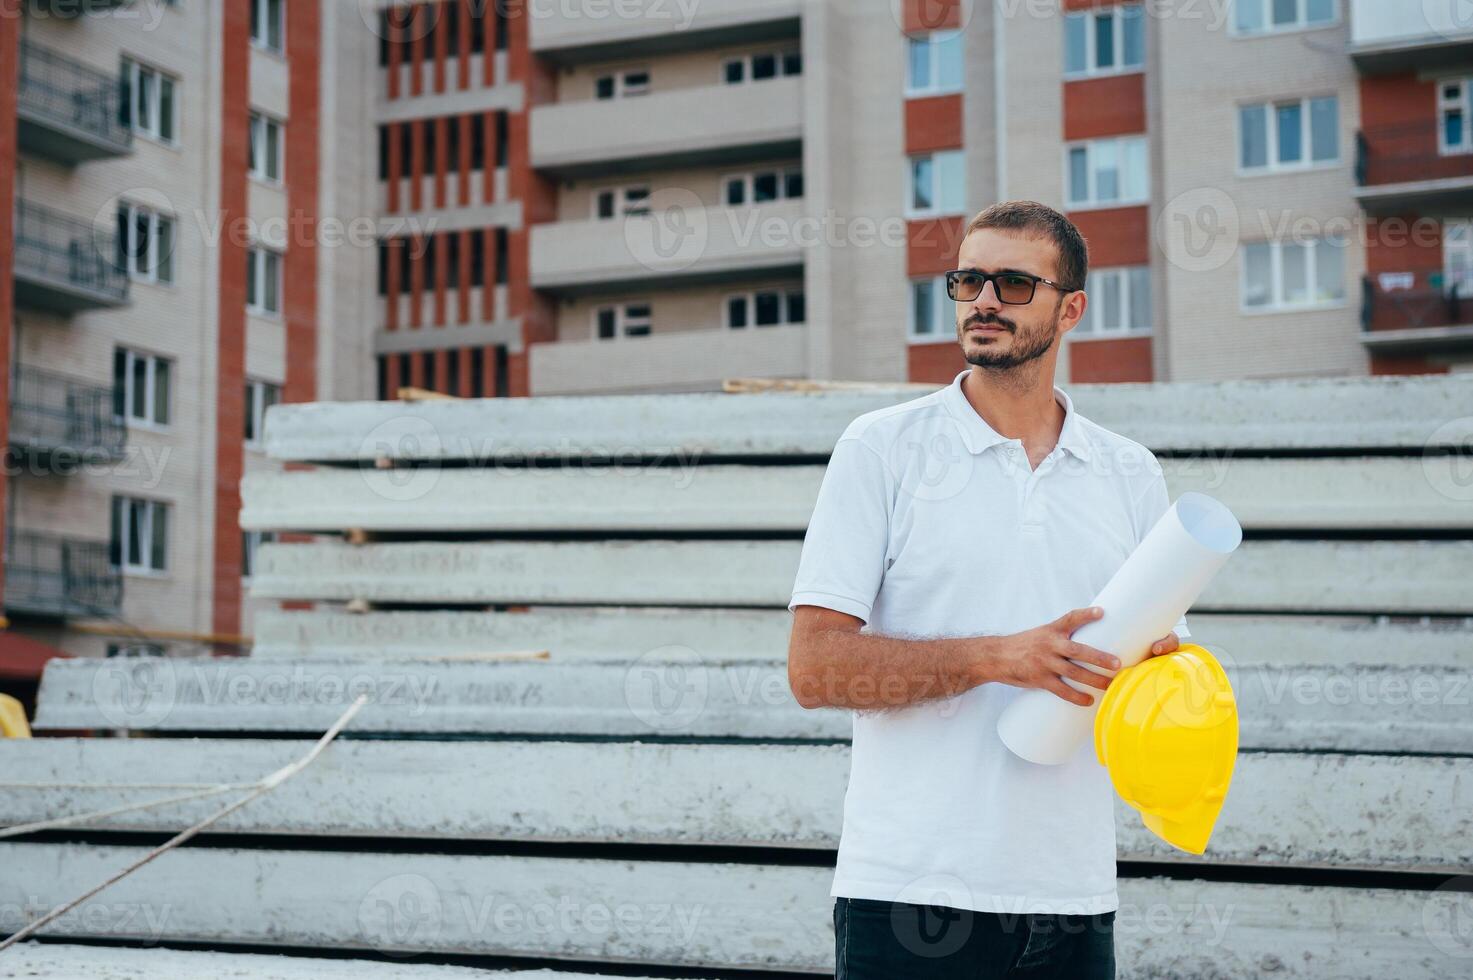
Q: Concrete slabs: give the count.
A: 8